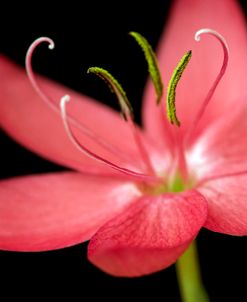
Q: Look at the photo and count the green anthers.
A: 3